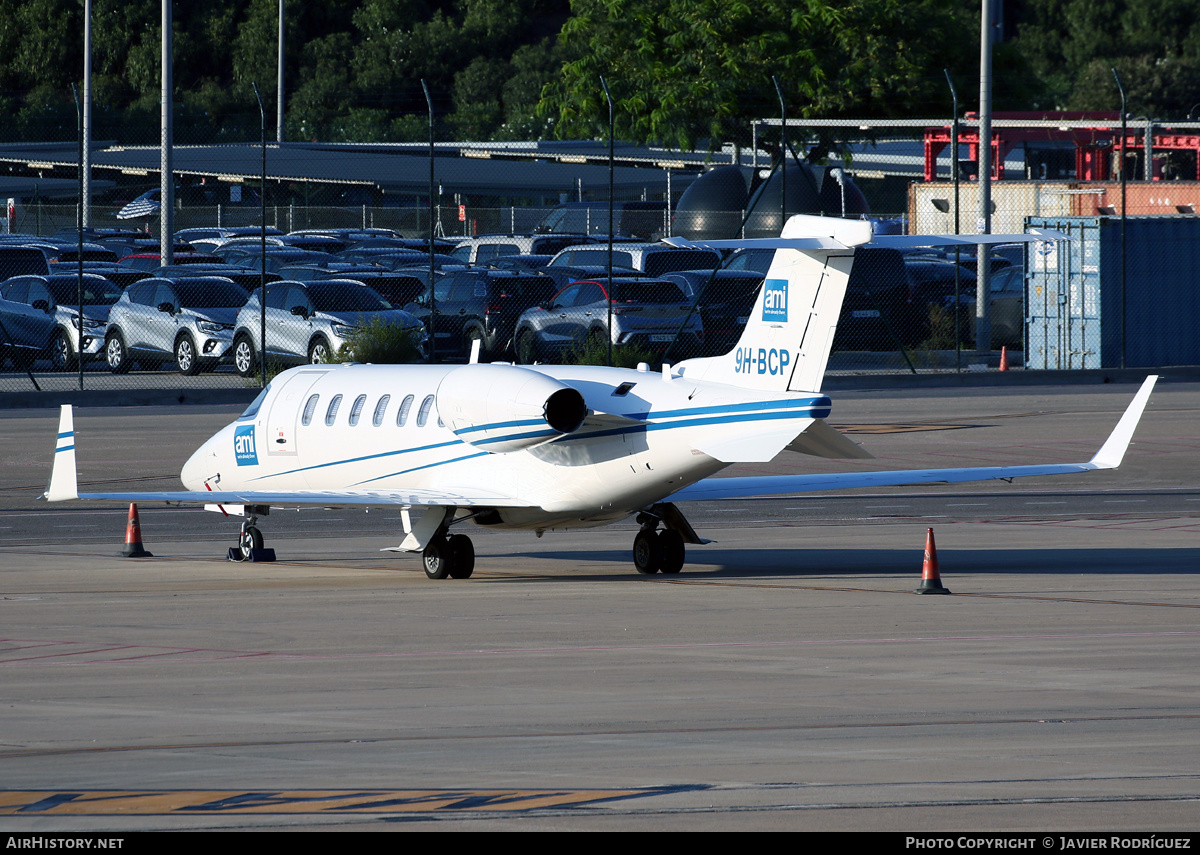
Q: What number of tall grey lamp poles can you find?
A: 4